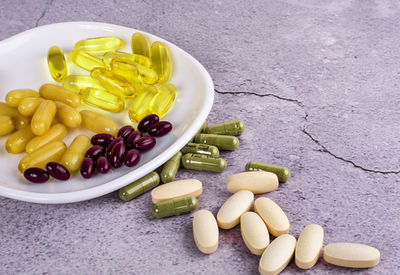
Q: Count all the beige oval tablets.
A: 9